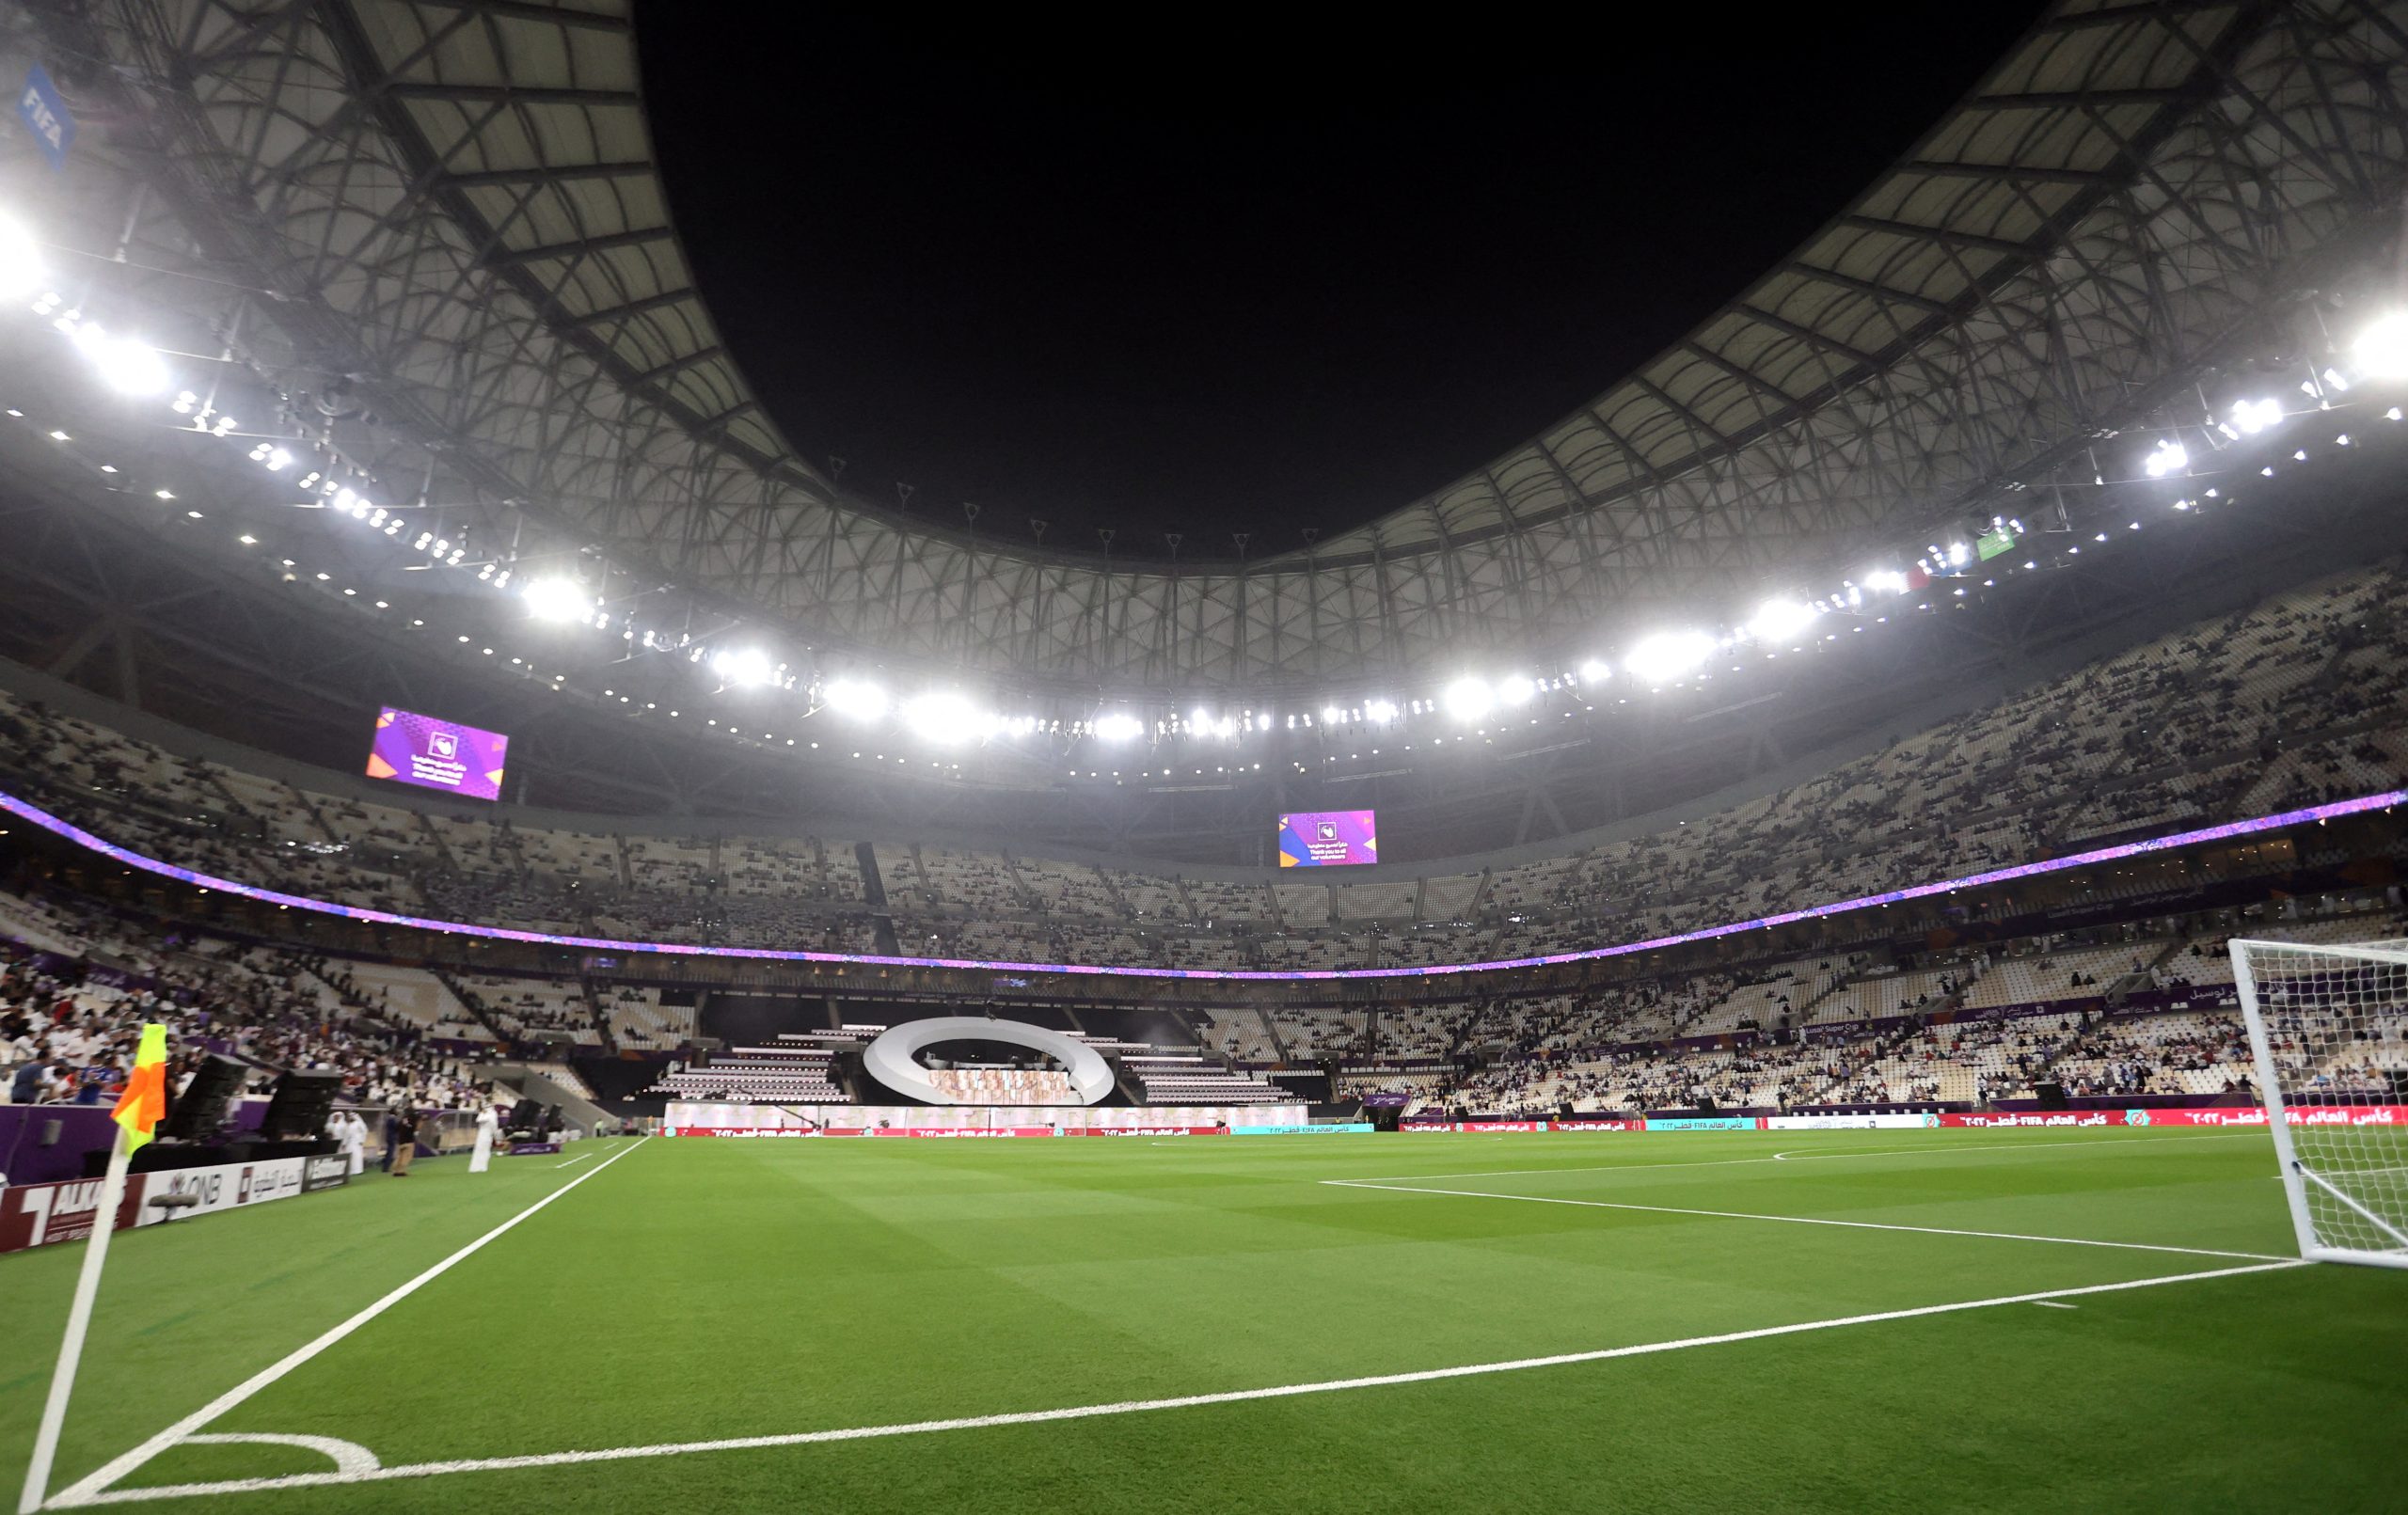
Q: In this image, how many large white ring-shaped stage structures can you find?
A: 1